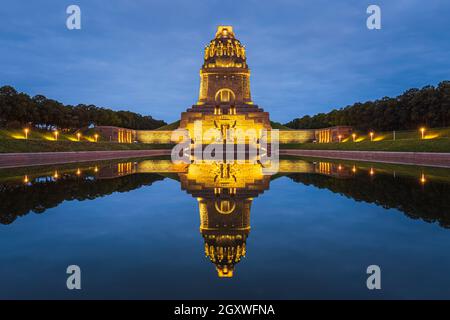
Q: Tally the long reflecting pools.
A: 1